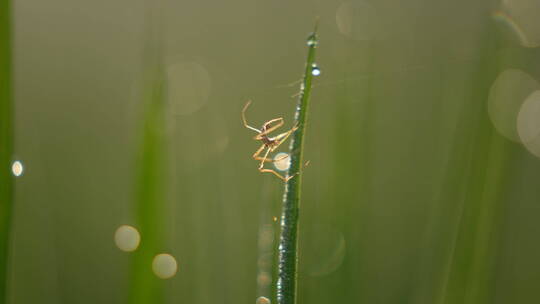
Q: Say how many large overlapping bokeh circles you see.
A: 2